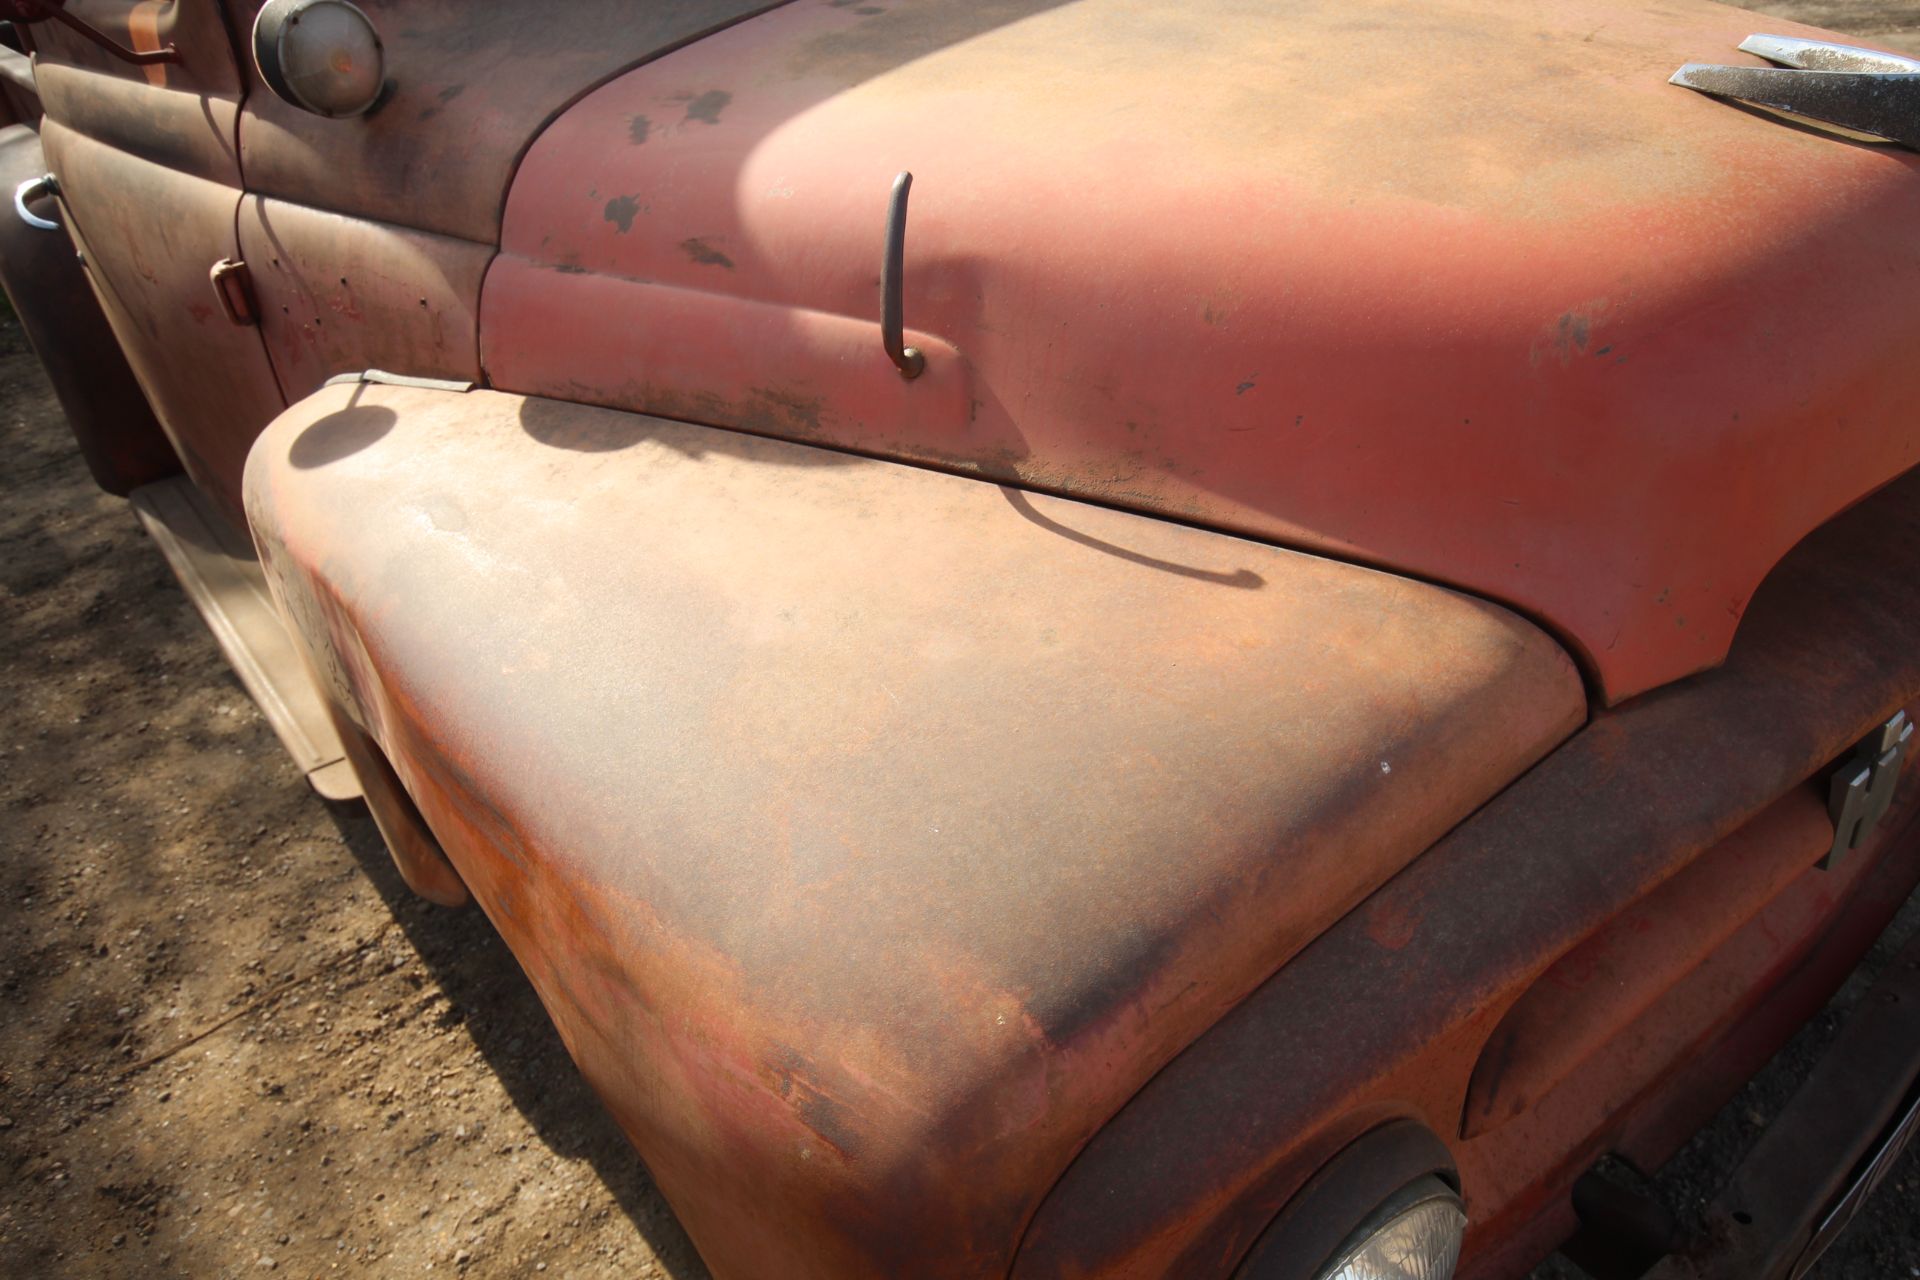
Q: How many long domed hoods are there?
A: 1